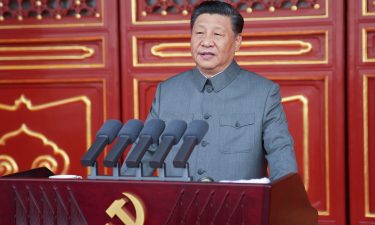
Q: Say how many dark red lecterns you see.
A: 1